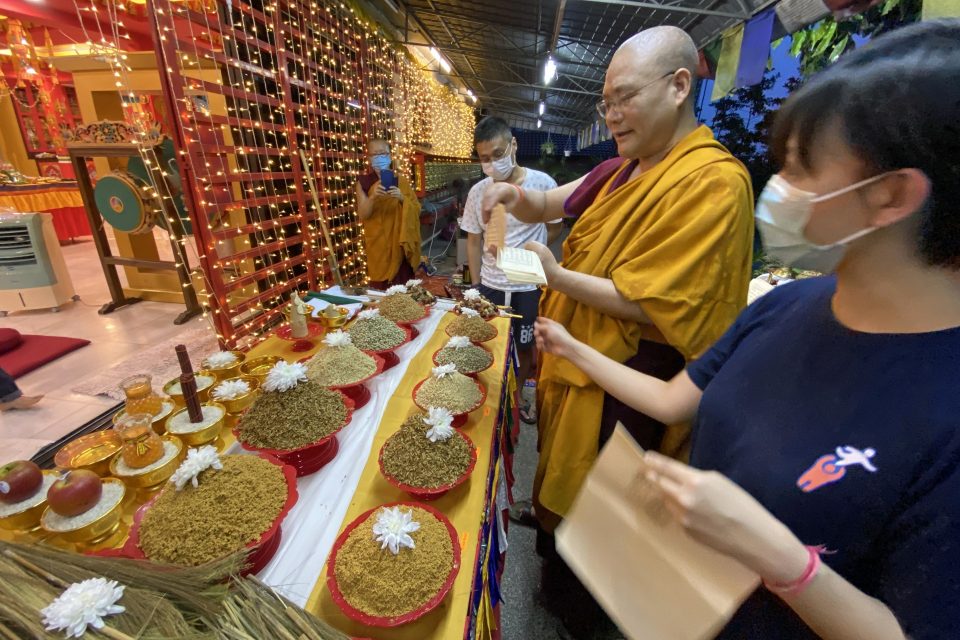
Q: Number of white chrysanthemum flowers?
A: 15